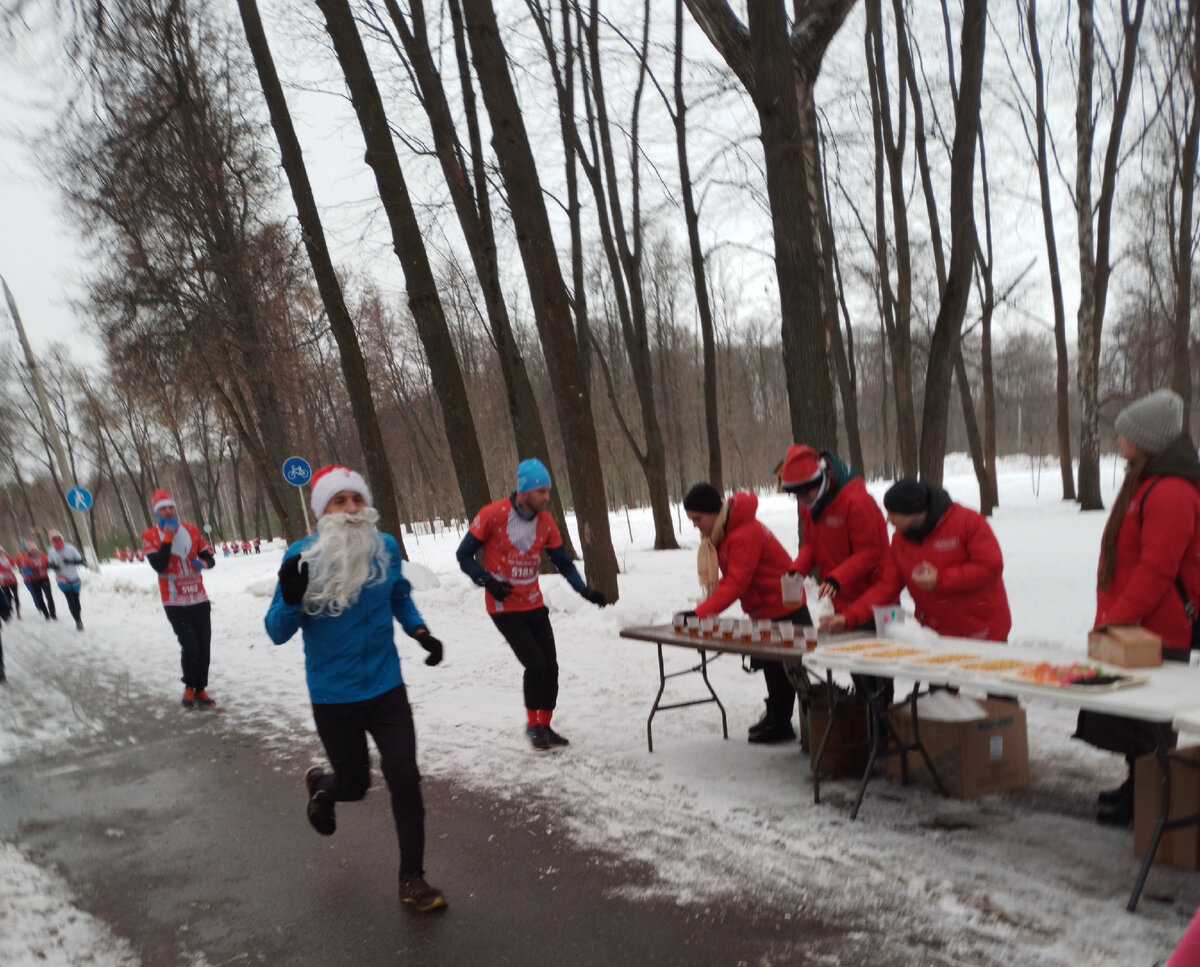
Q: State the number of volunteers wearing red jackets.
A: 4